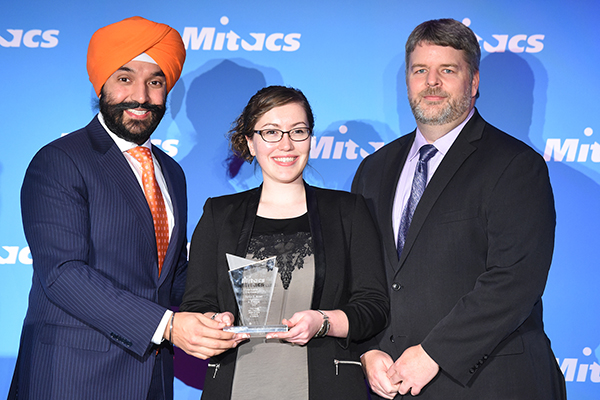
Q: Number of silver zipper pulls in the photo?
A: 2